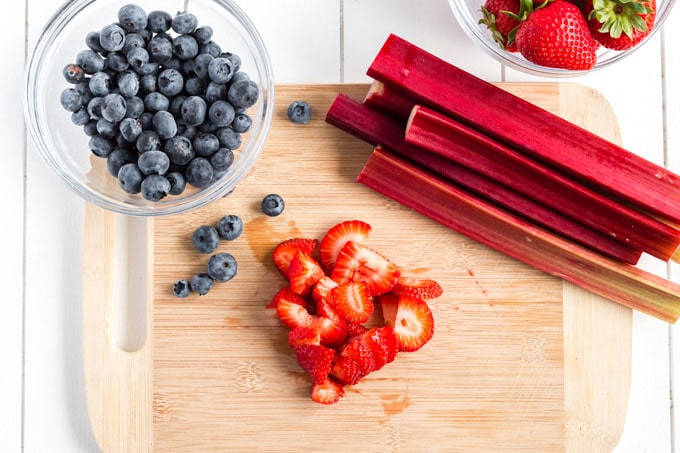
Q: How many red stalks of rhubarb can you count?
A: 5